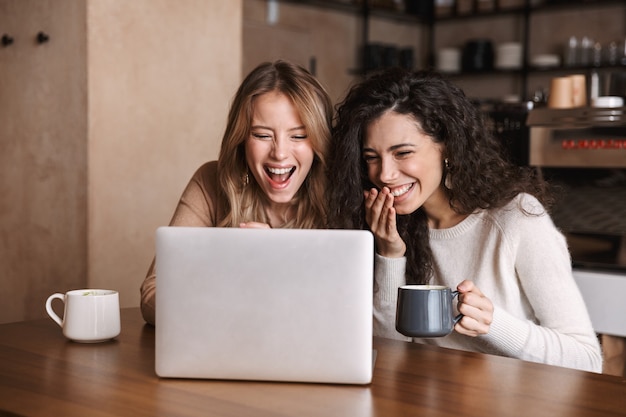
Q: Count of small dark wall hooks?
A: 2